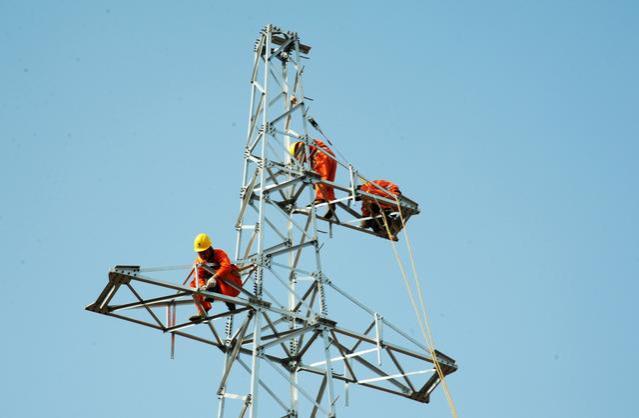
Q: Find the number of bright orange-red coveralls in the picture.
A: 3